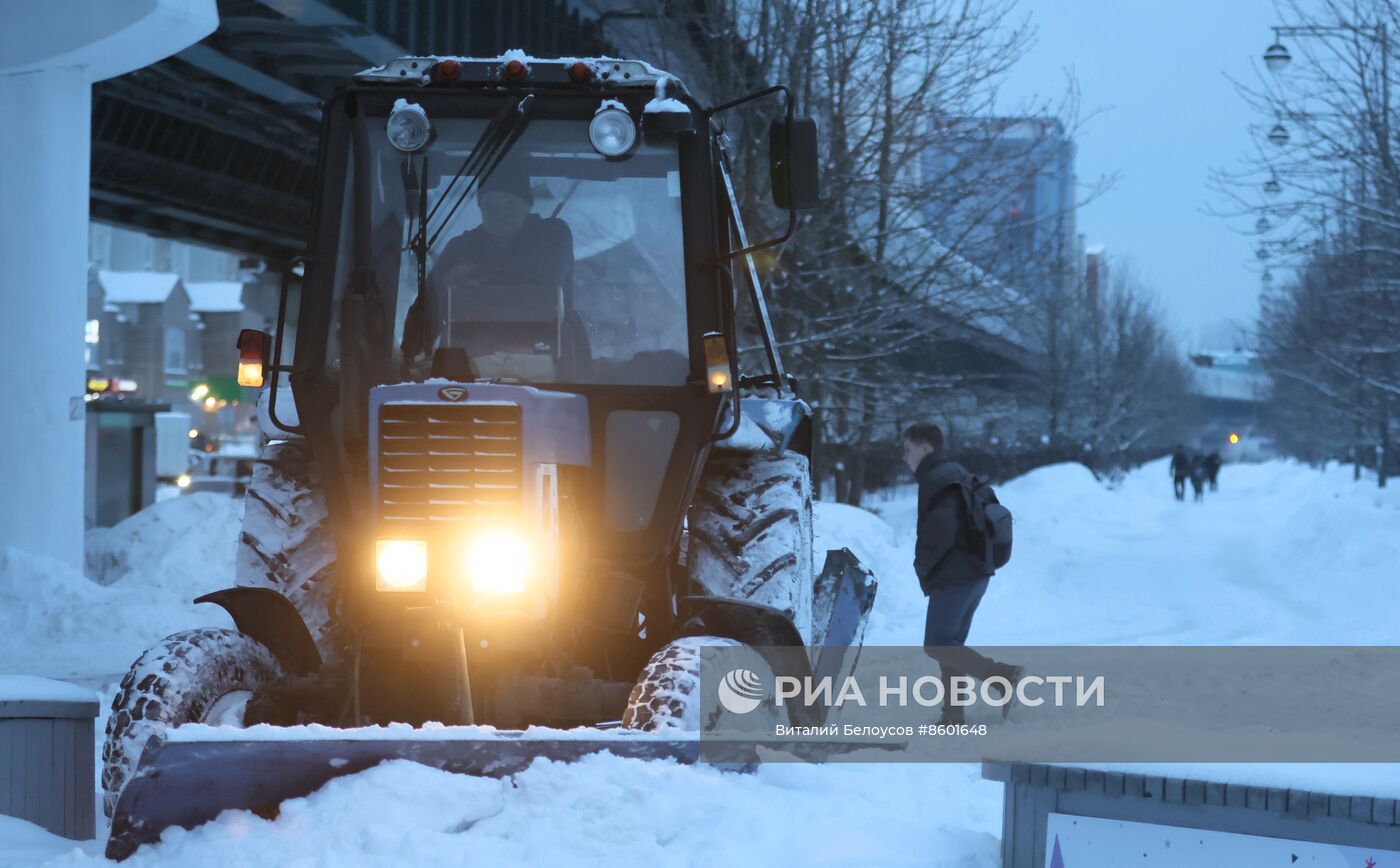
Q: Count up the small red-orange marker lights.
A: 3